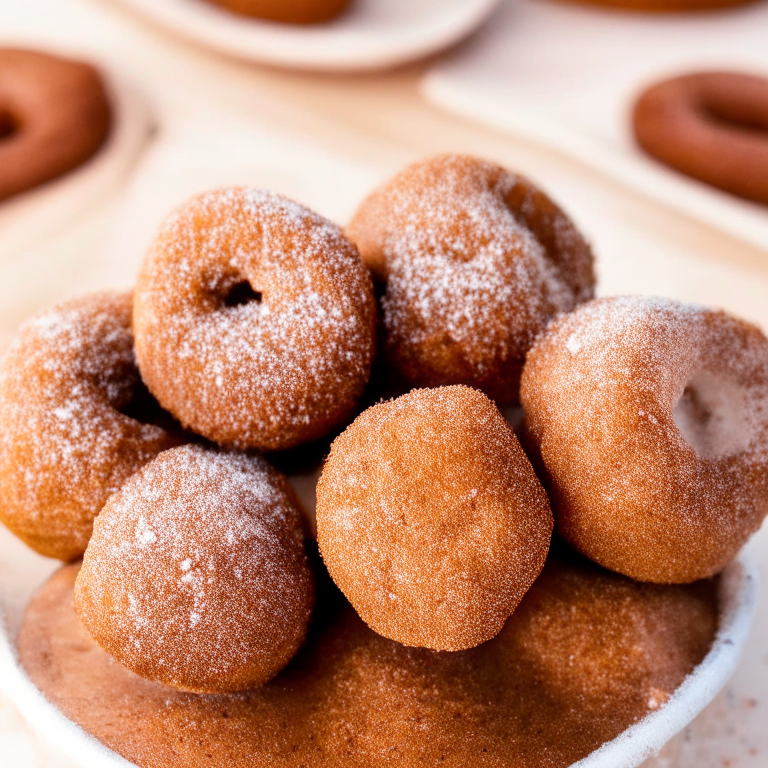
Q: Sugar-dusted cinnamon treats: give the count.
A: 6